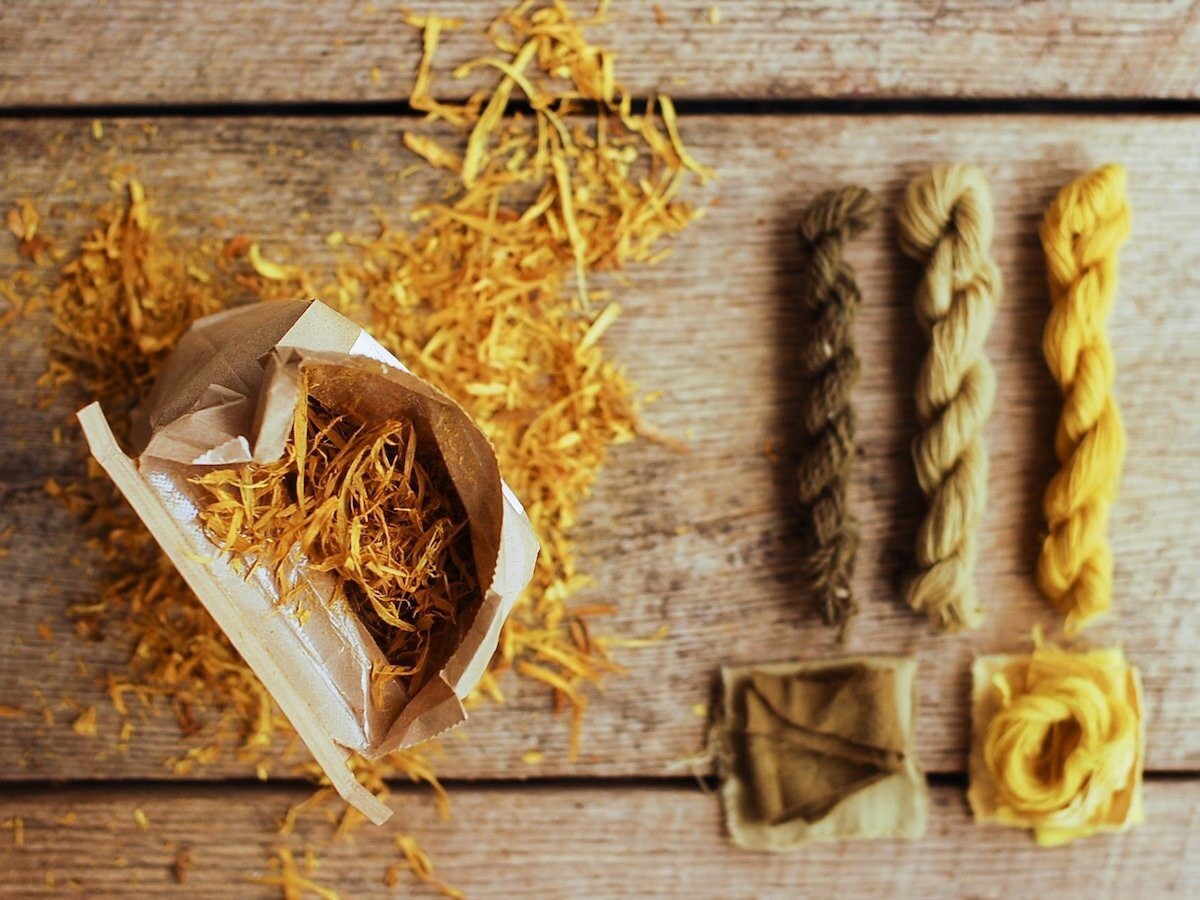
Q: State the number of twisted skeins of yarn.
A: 3